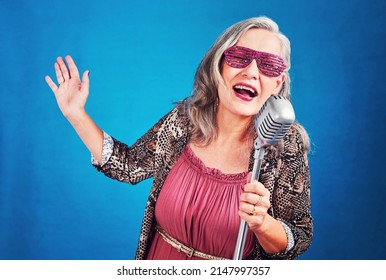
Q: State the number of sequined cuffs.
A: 2